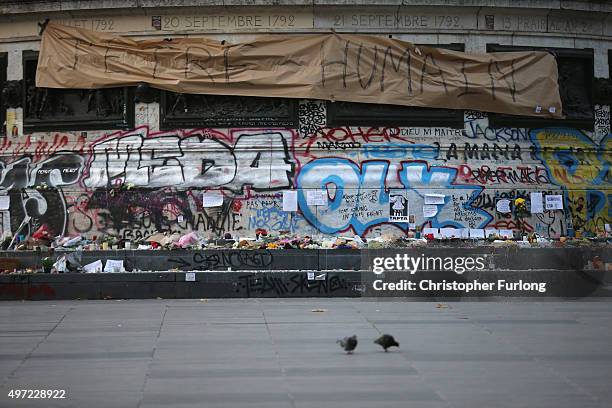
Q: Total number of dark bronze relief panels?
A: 4